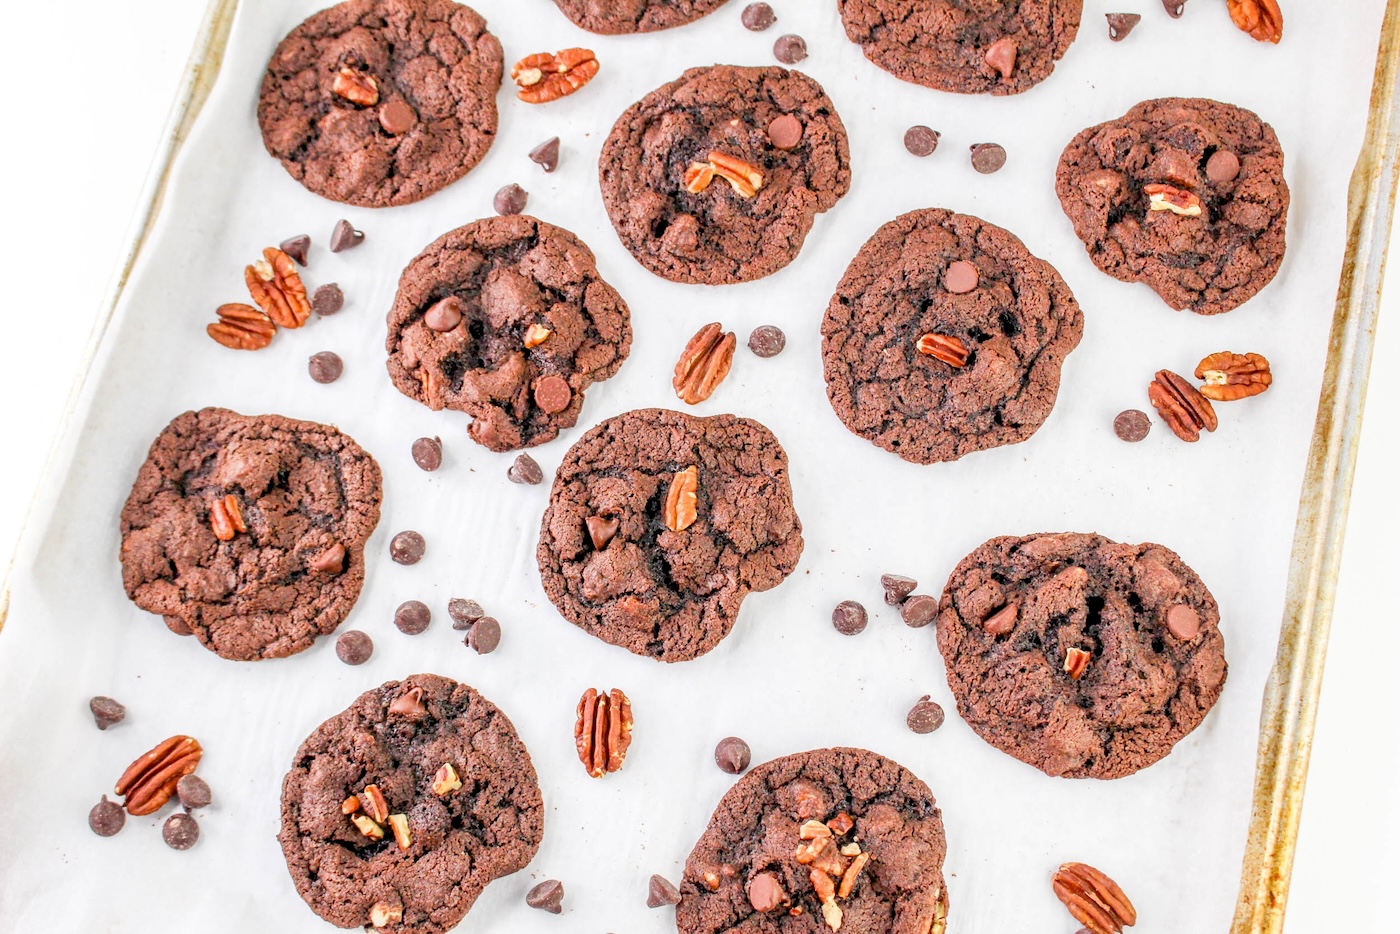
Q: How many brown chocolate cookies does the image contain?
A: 12